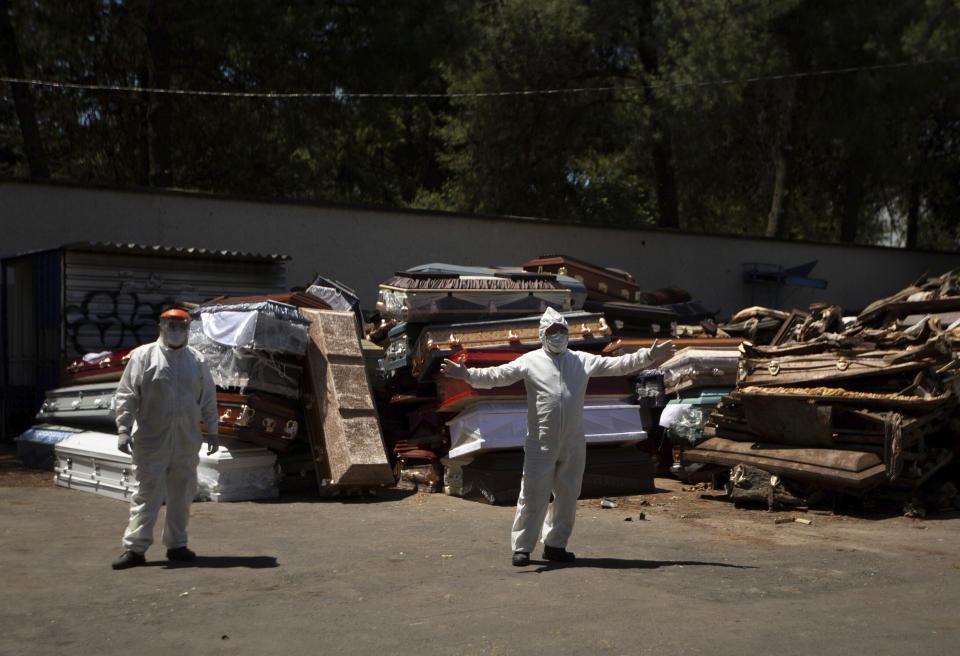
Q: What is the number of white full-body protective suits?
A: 2